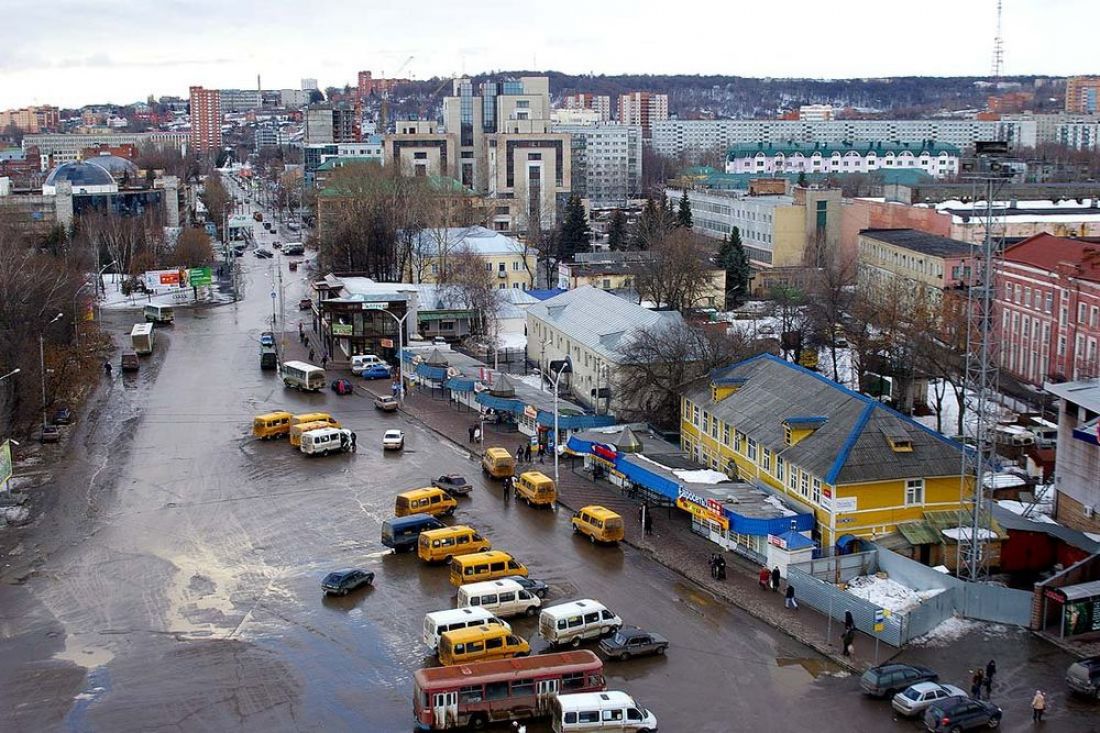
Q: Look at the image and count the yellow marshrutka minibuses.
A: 10